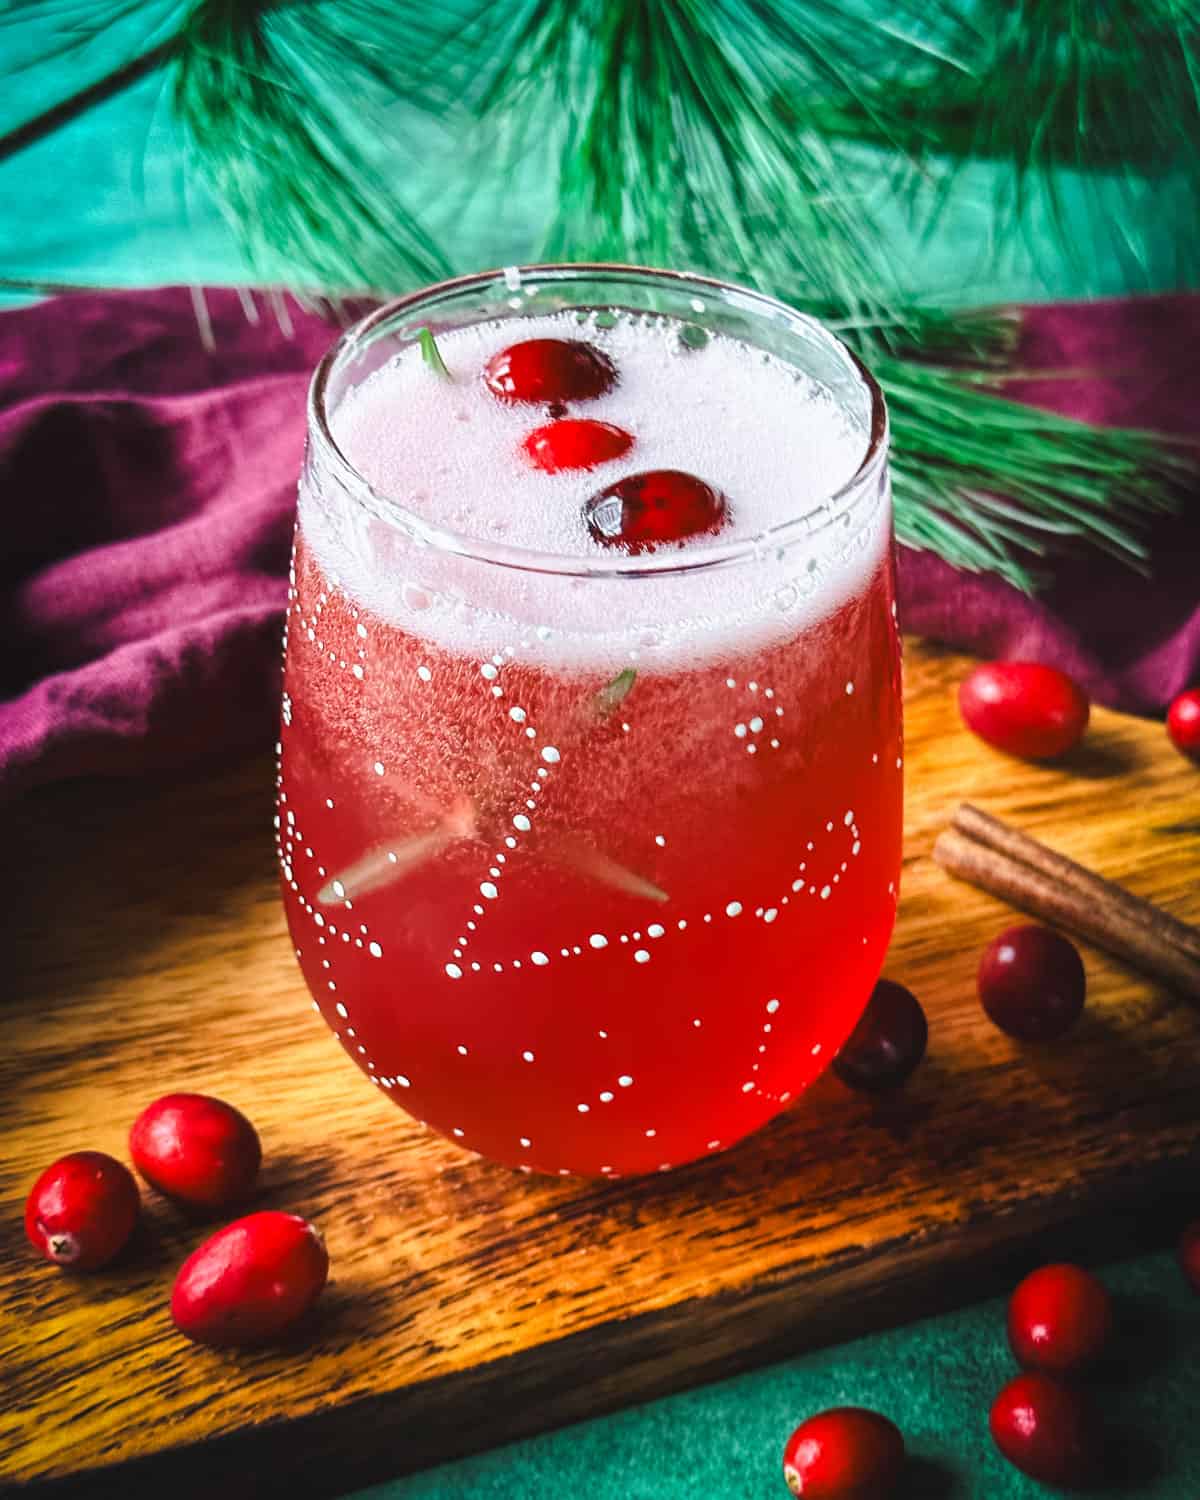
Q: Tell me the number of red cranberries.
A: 14